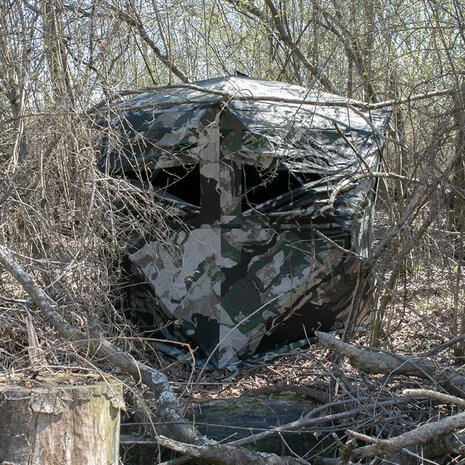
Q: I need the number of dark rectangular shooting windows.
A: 2